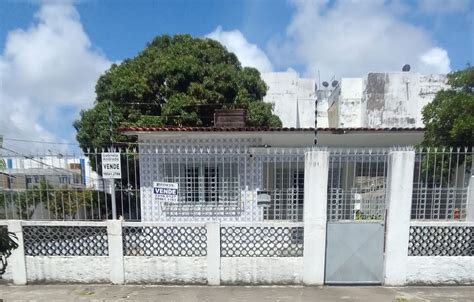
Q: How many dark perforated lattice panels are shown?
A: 4